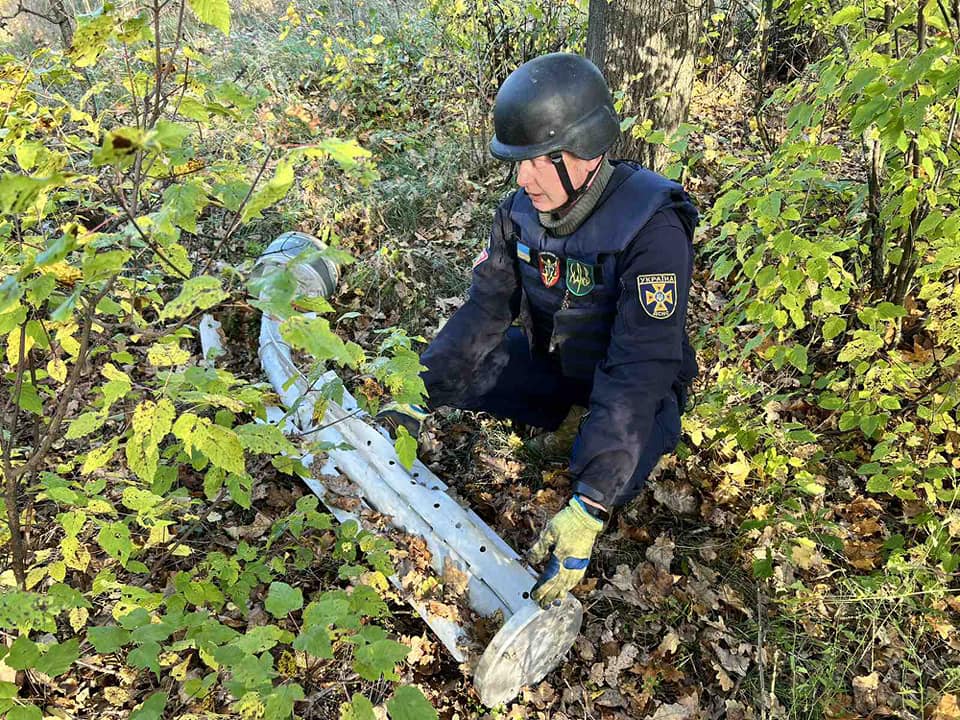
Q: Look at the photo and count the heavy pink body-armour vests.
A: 0